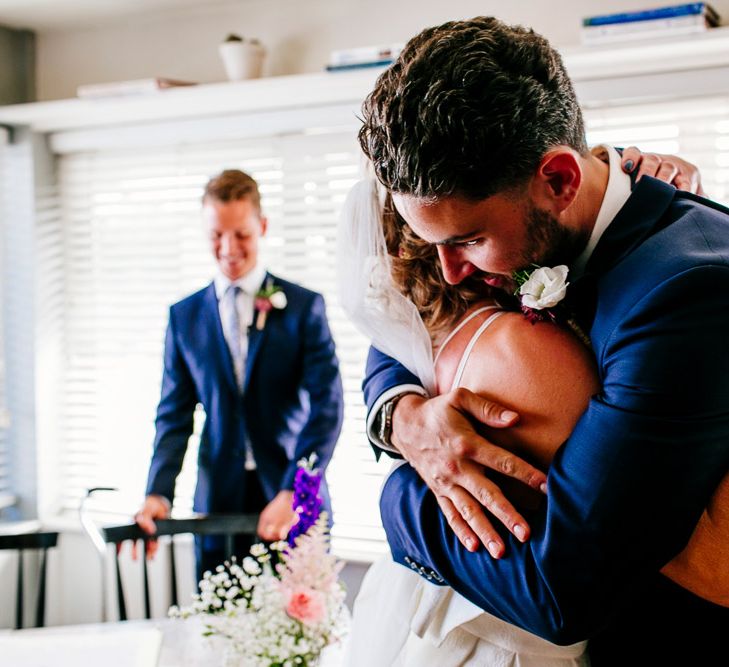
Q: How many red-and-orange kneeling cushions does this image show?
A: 0